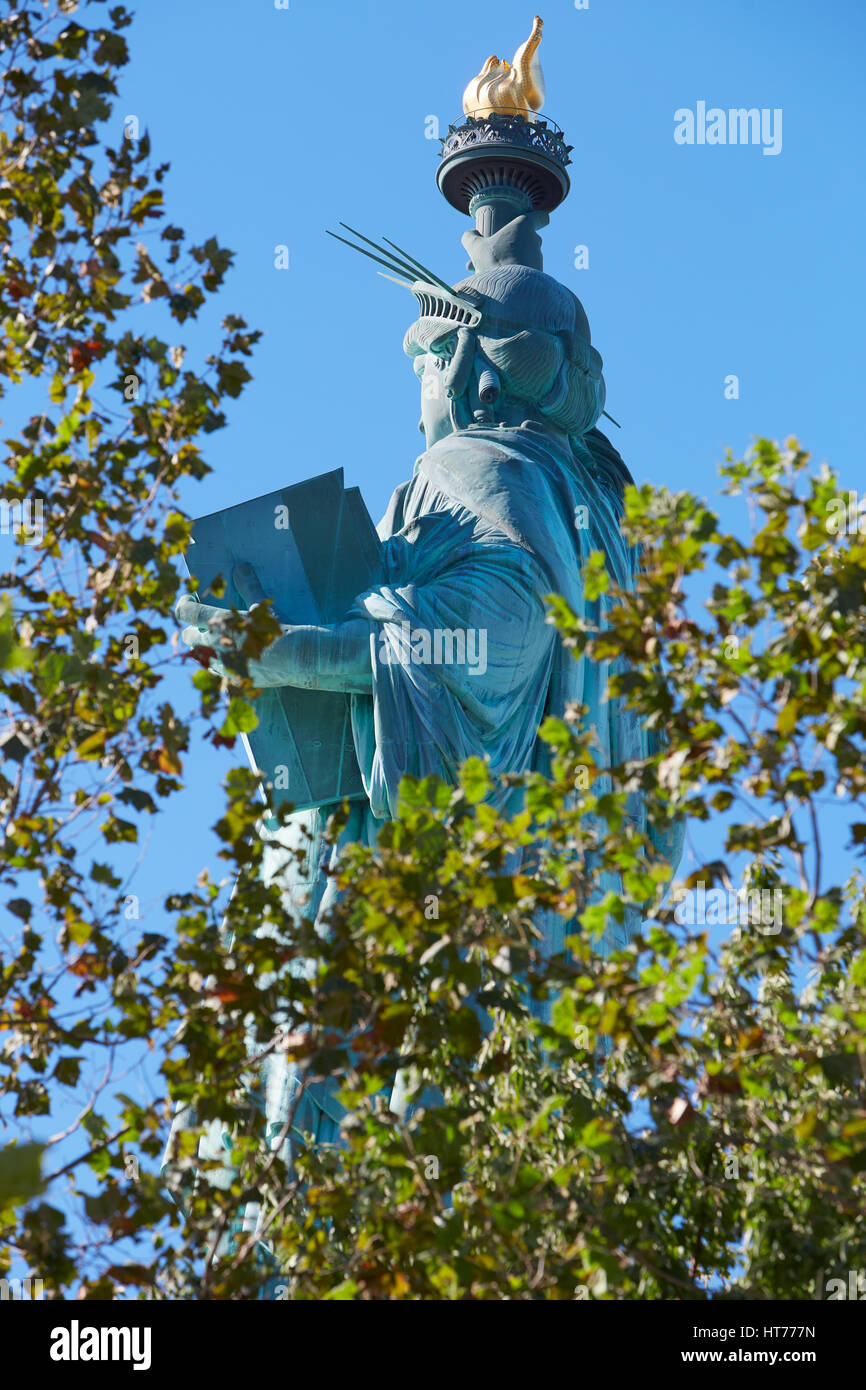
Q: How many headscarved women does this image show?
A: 0